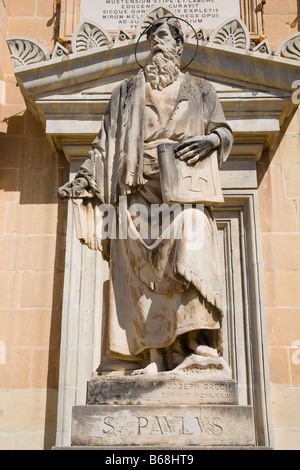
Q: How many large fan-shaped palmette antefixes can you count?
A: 5